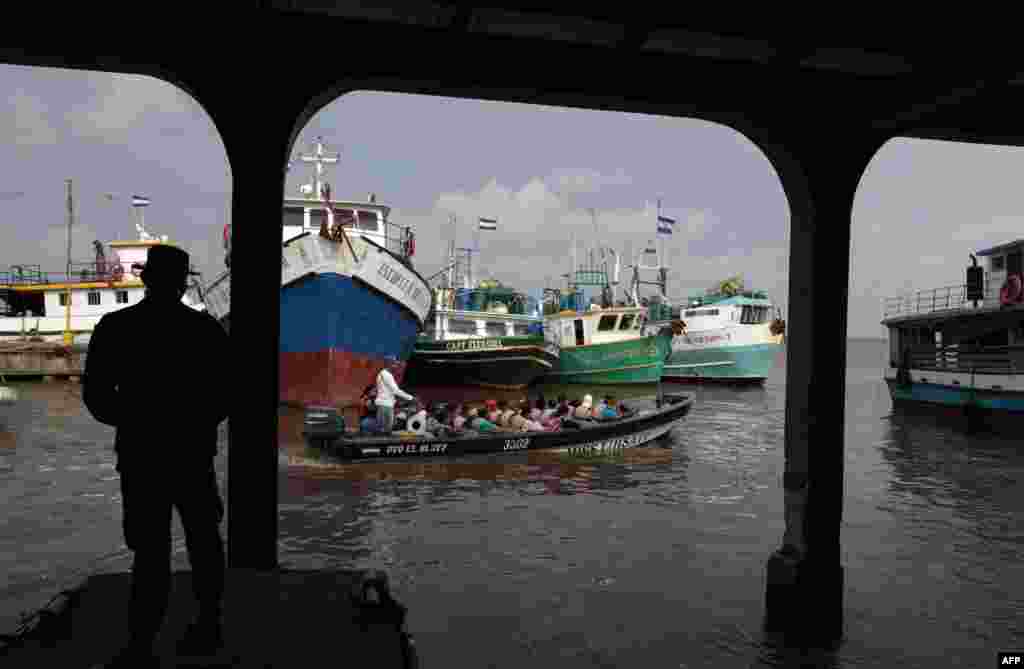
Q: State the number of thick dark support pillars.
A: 2